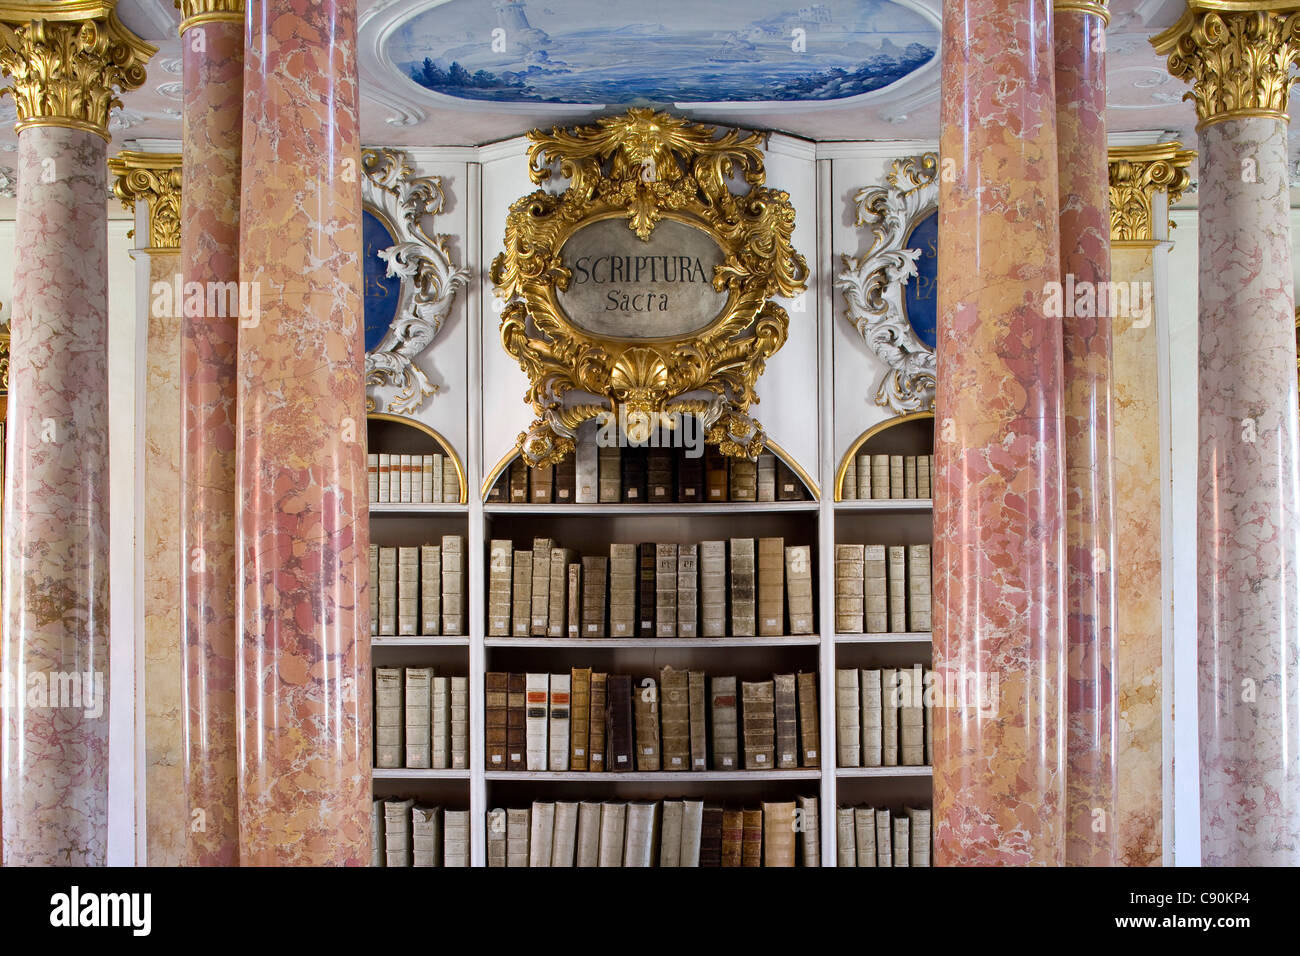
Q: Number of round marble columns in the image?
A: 6